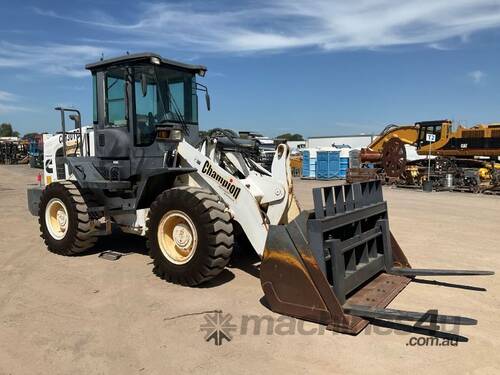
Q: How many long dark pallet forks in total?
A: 2